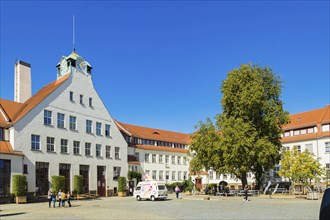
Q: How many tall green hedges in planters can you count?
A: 4